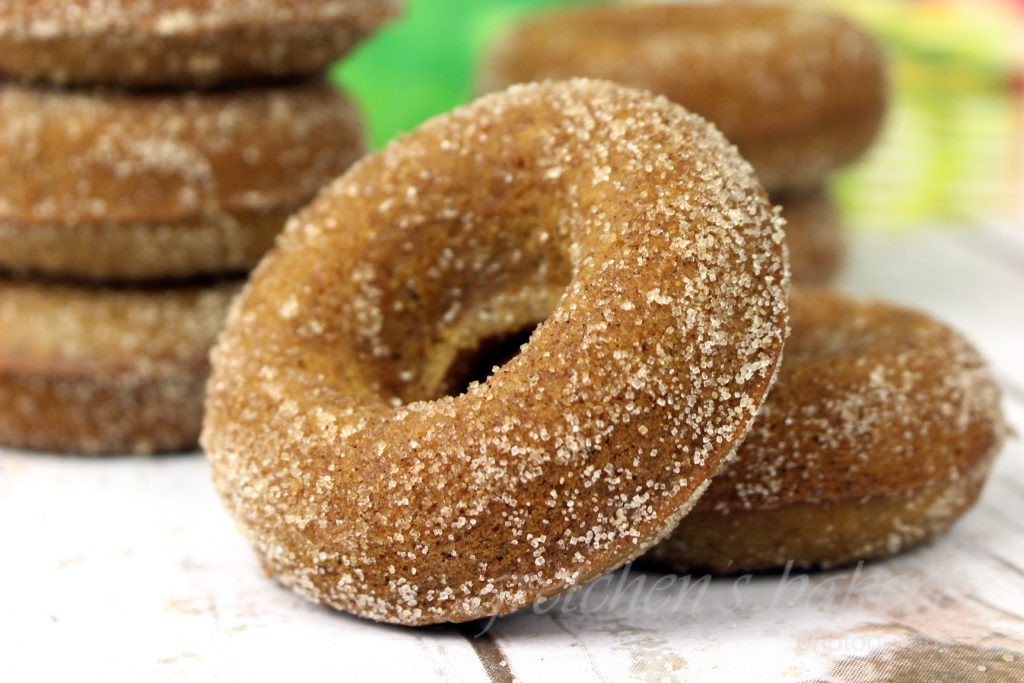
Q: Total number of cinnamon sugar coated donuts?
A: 7